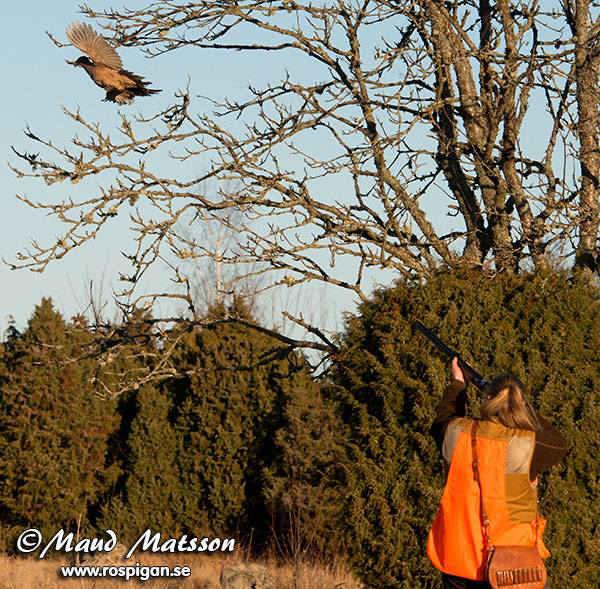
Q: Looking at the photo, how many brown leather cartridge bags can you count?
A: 1